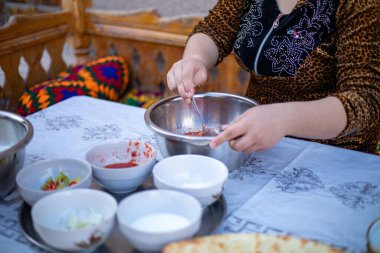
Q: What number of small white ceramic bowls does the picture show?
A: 5